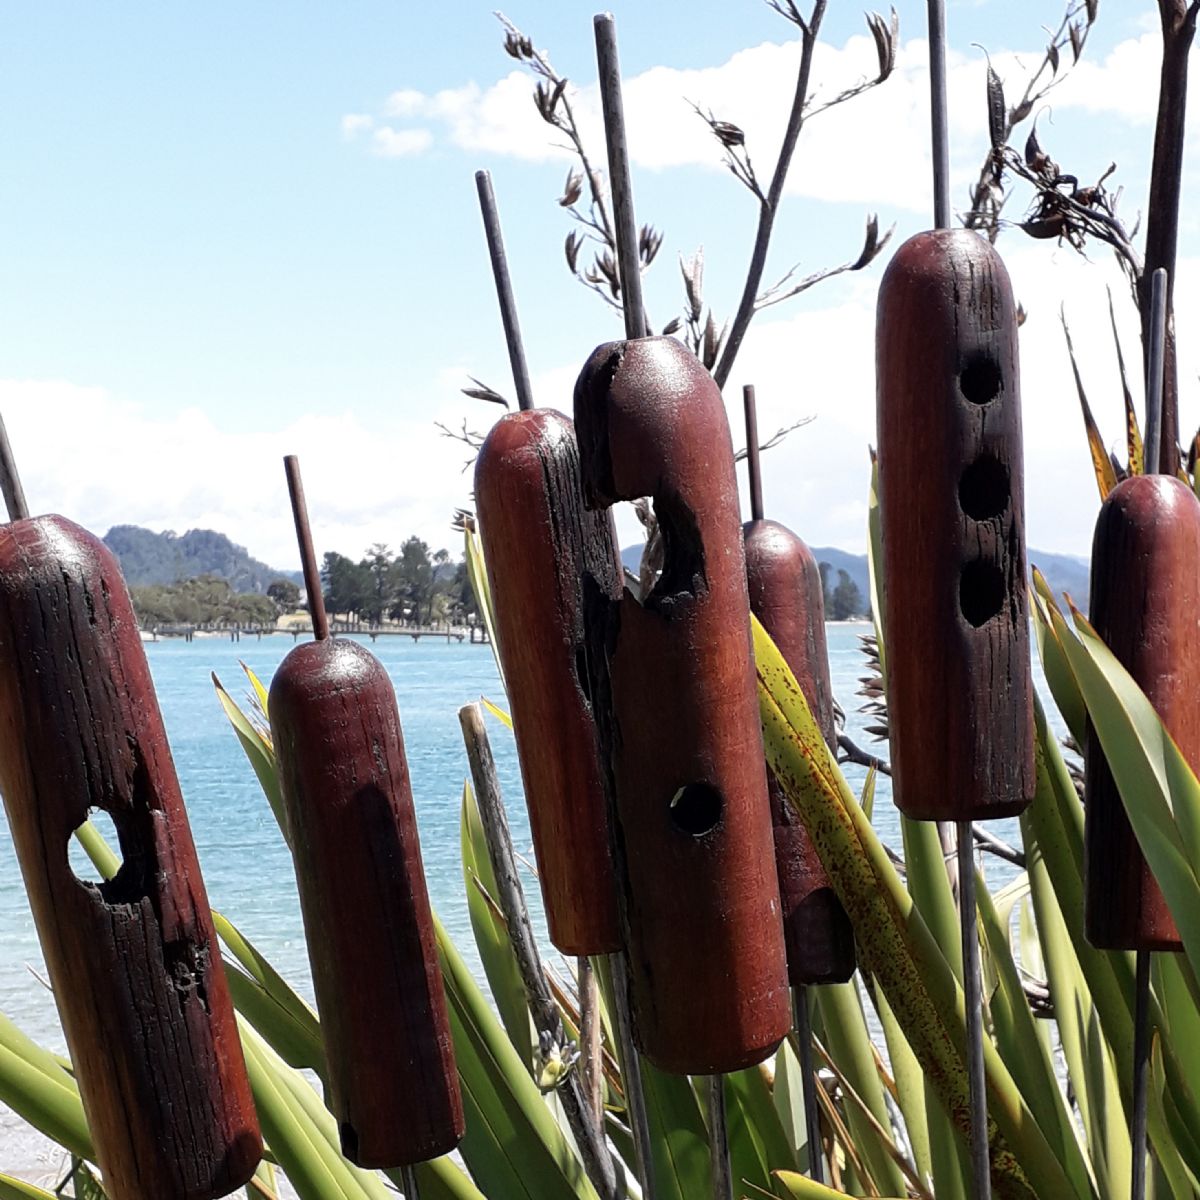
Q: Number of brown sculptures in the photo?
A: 7